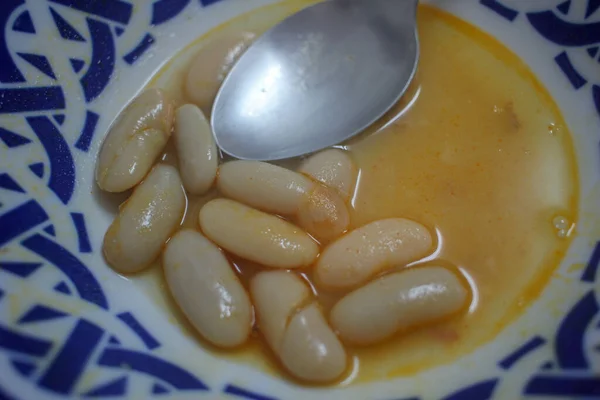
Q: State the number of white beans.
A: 11